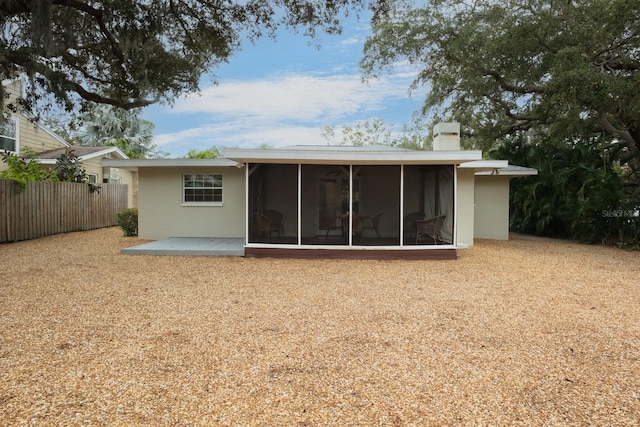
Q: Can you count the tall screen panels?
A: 4